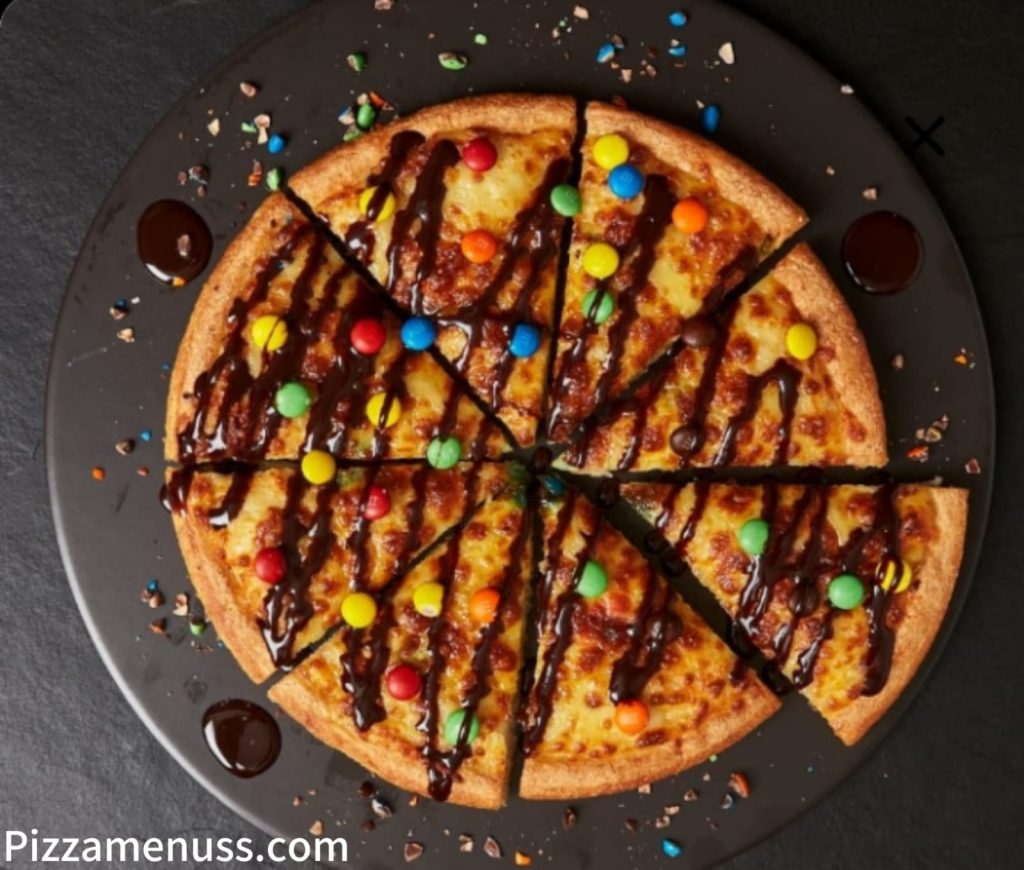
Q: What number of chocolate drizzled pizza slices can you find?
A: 8